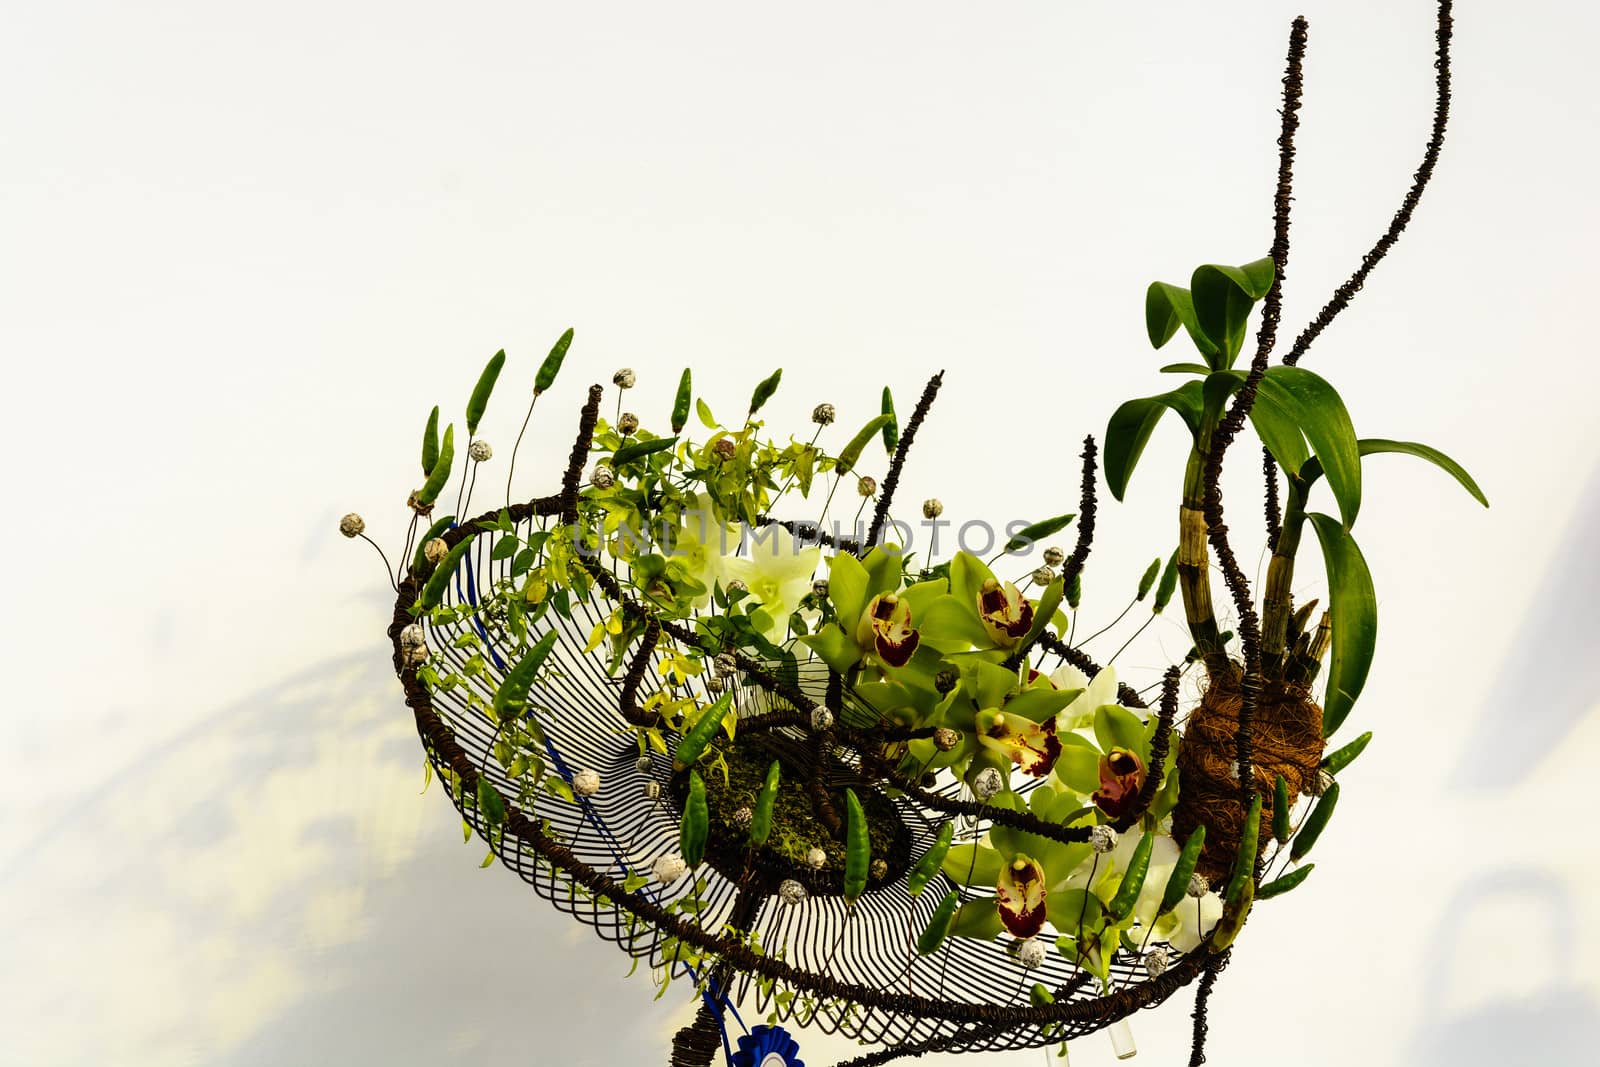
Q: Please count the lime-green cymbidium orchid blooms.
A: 5